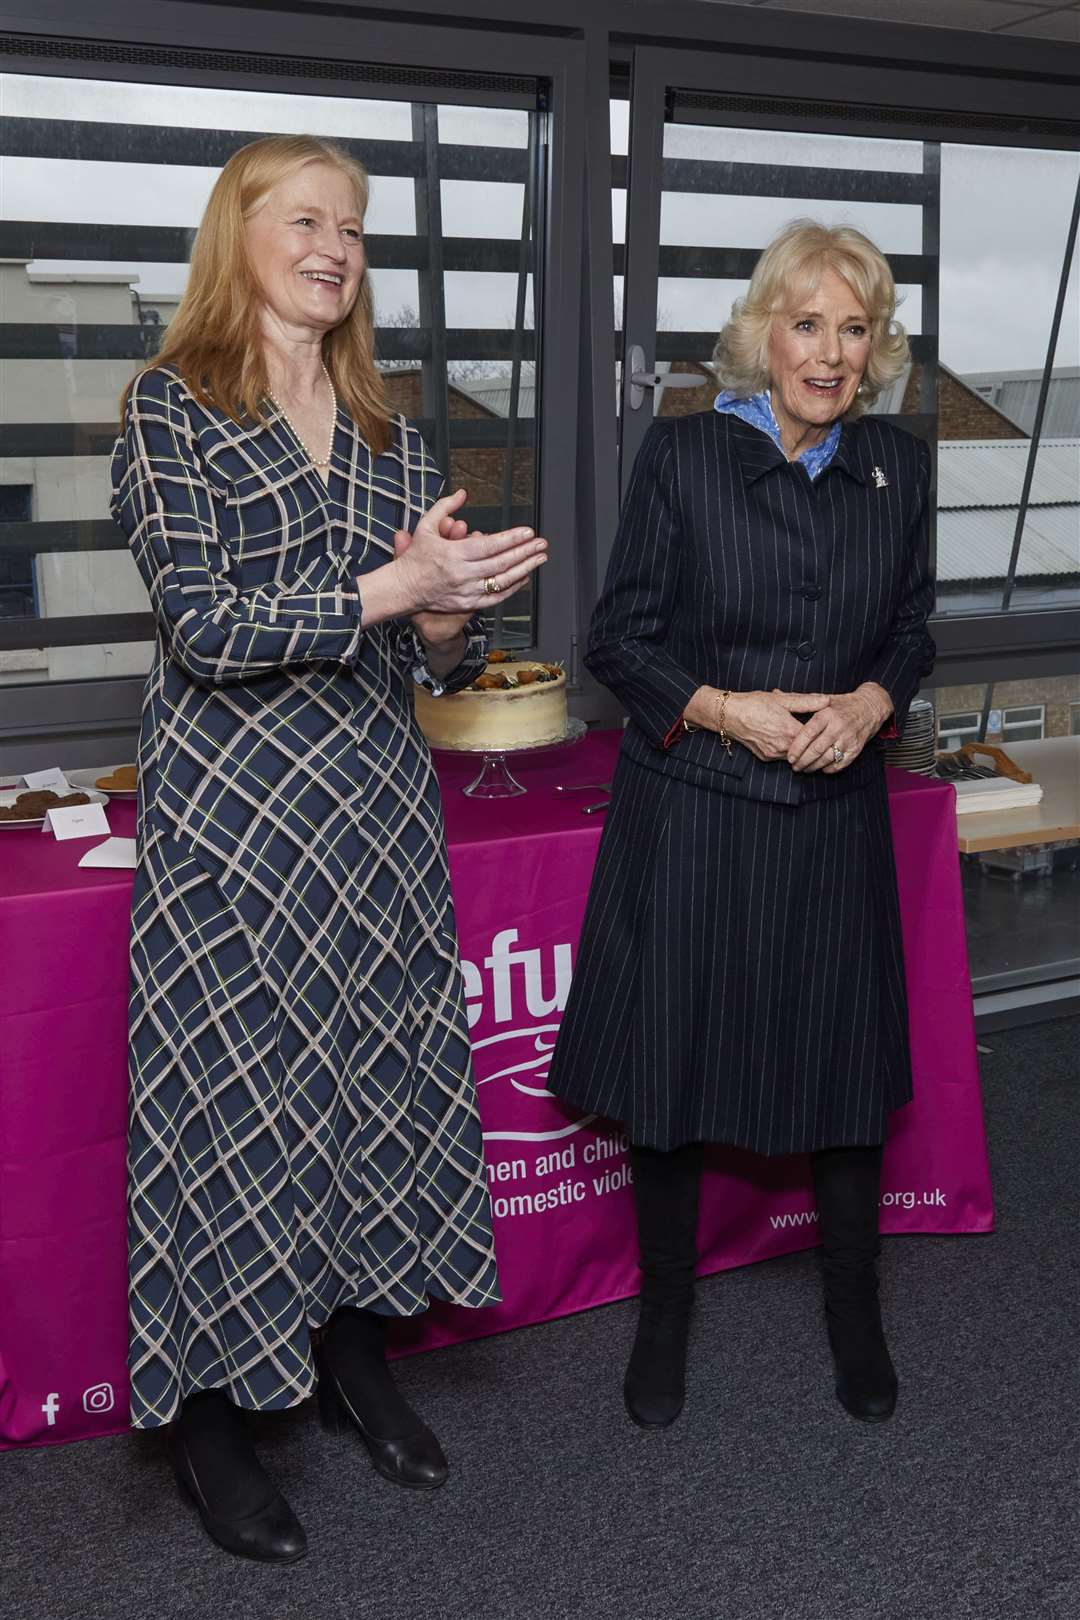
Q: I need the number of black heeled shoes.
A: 2